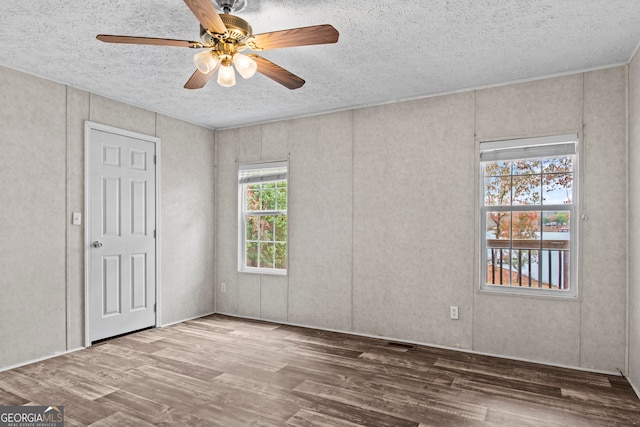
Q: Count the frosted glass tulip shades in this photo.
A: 3